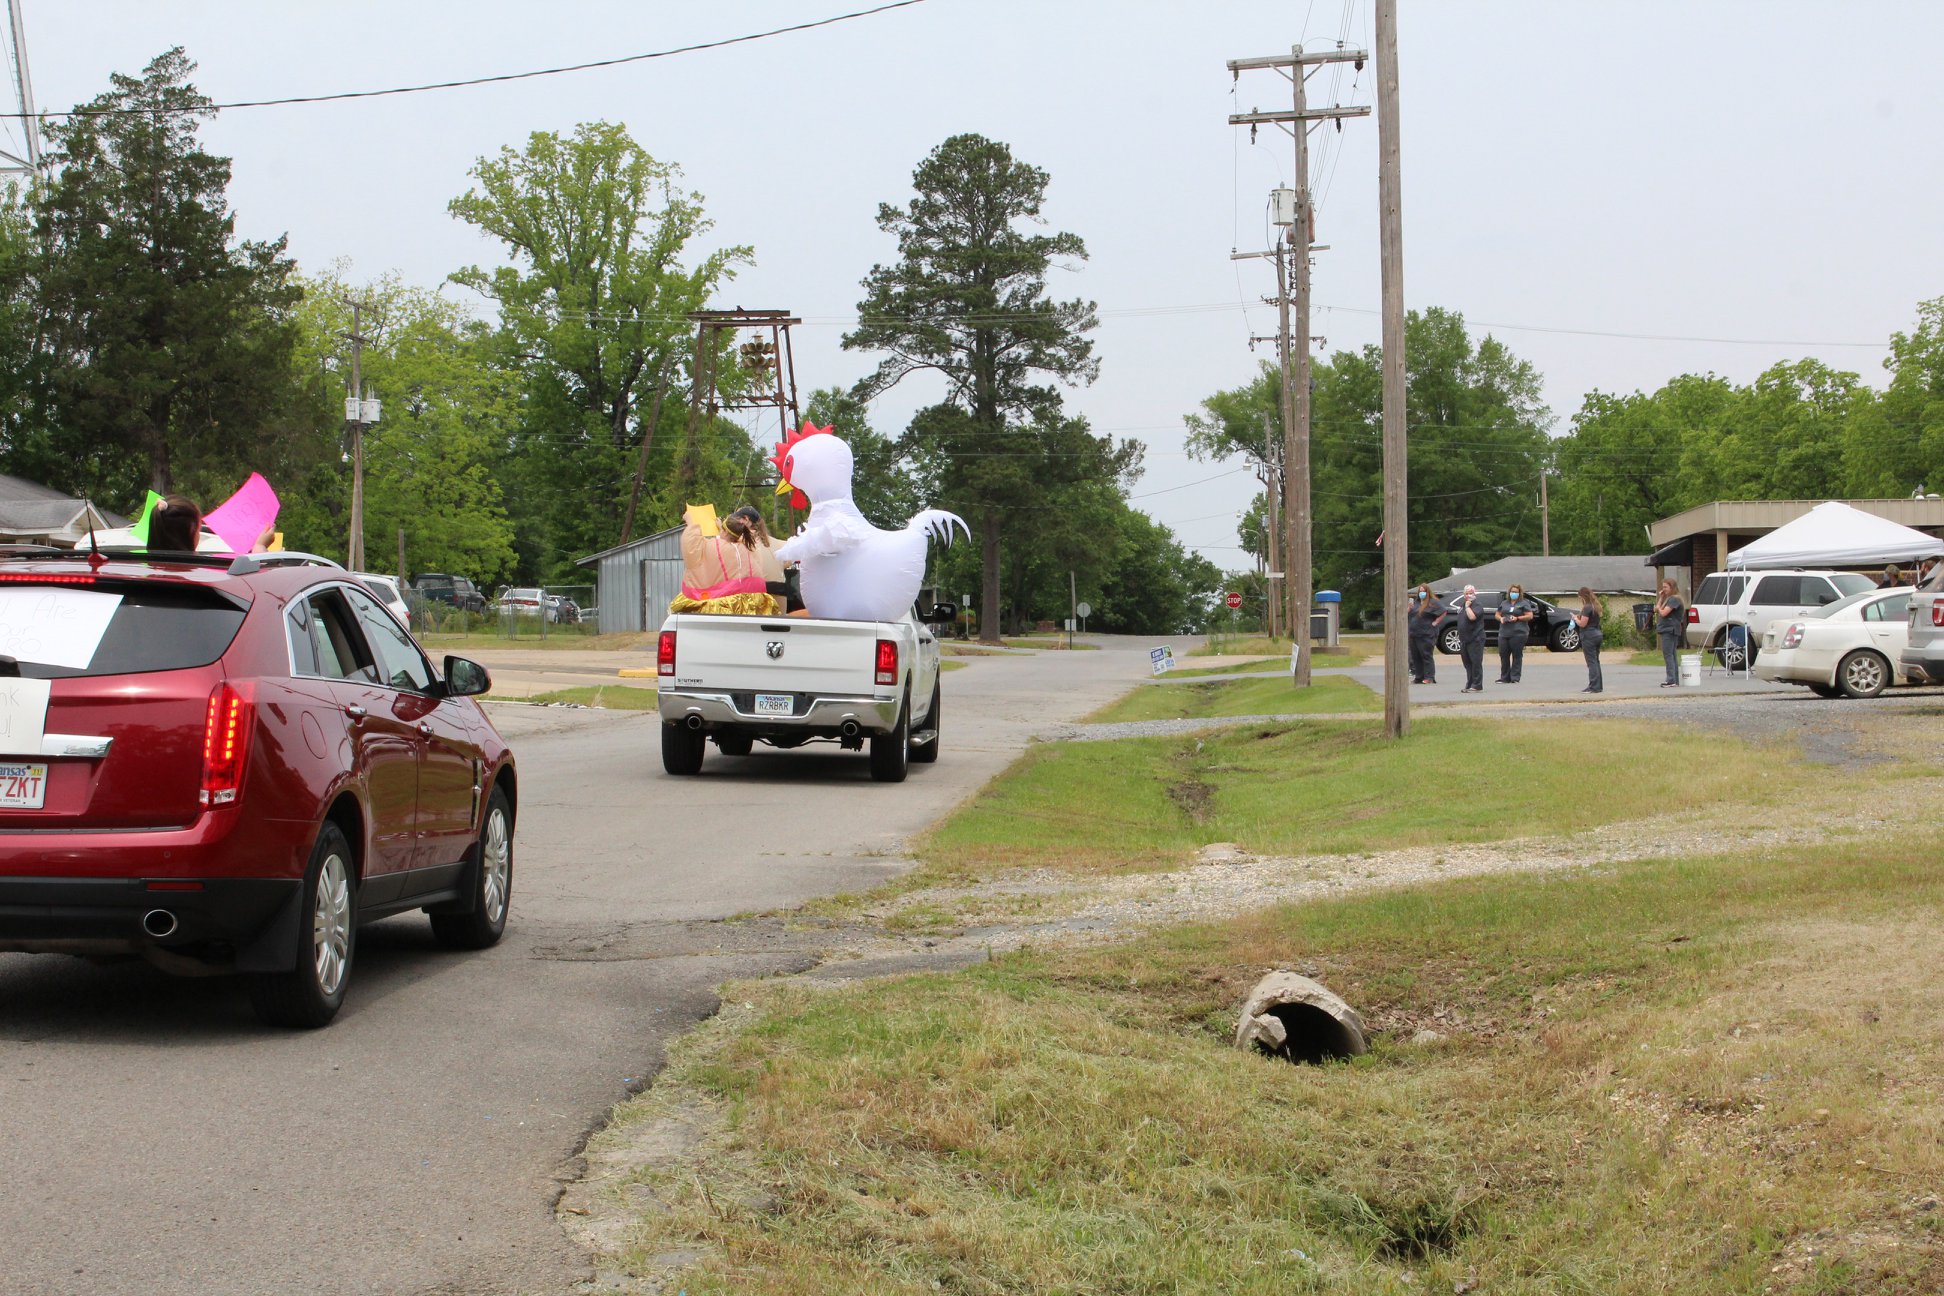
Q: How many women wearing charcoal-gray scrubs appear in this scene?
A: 5